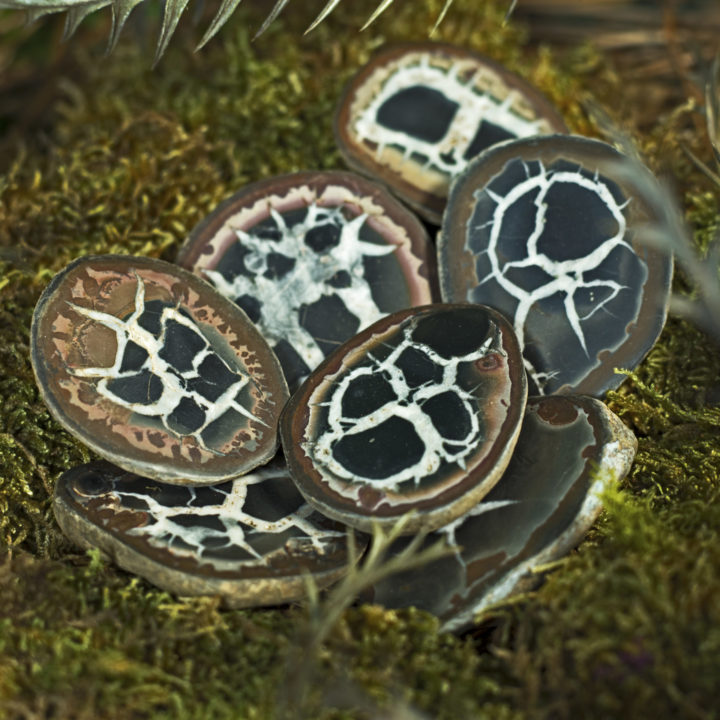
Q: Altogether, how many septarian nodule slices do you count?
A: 7